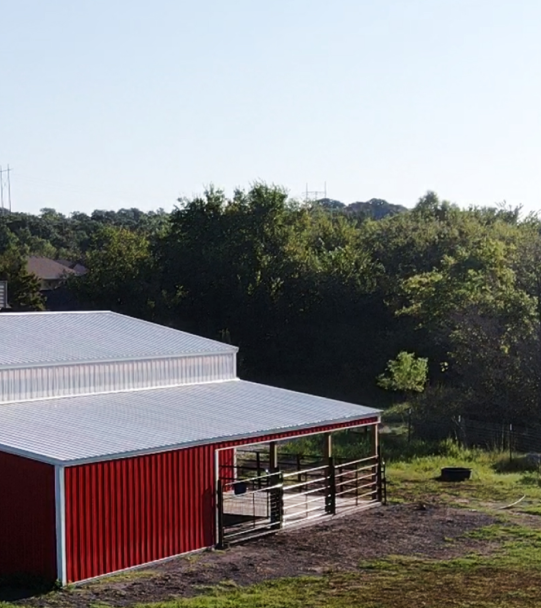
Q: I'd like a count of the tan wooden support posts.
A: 3